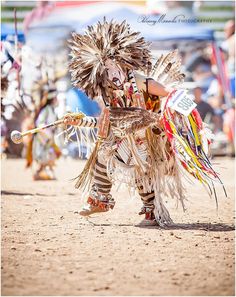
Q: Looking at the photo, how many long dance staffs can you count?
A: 1